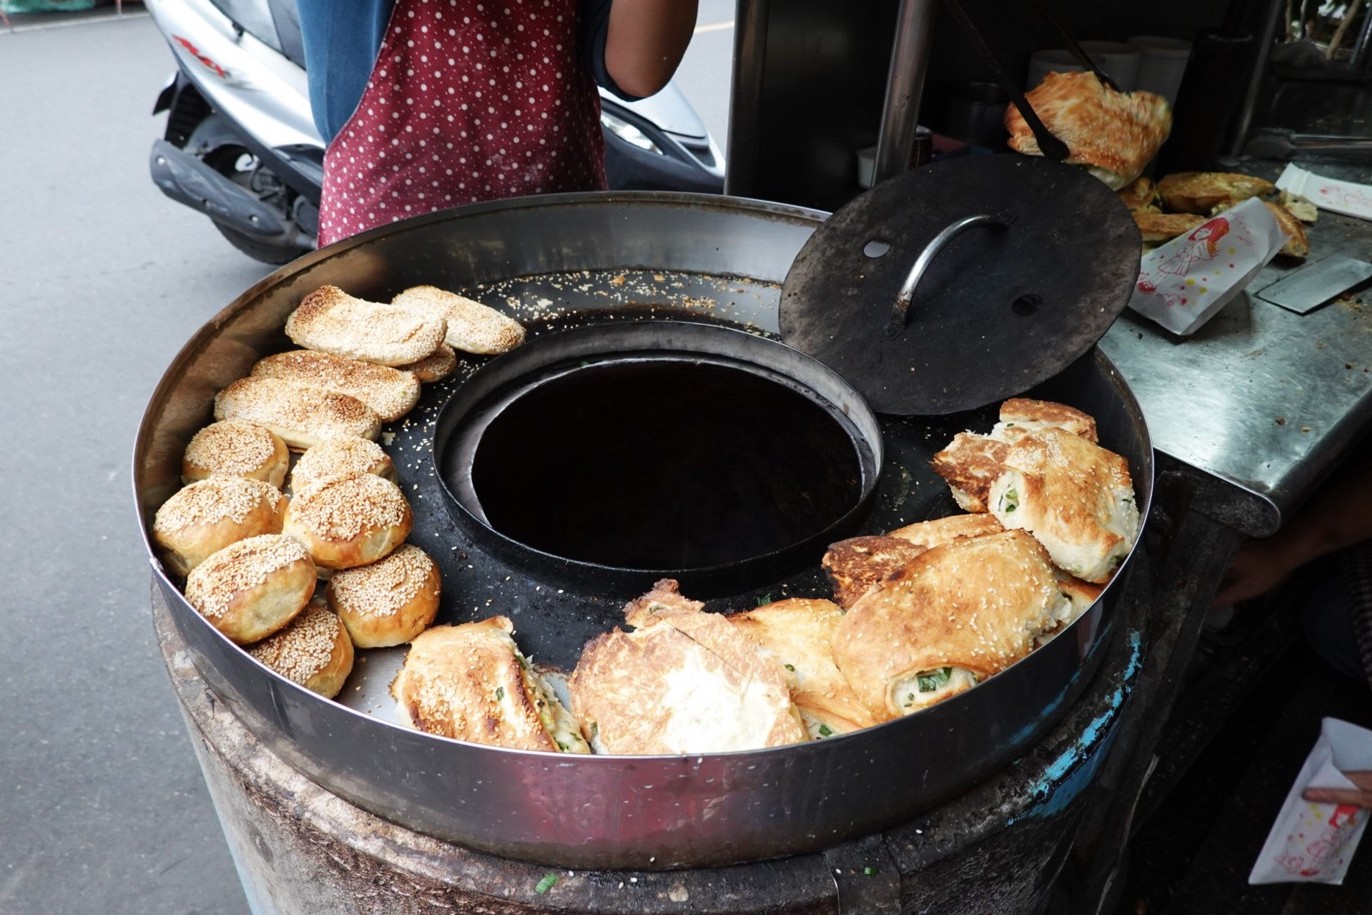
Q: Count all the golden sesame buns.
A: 7